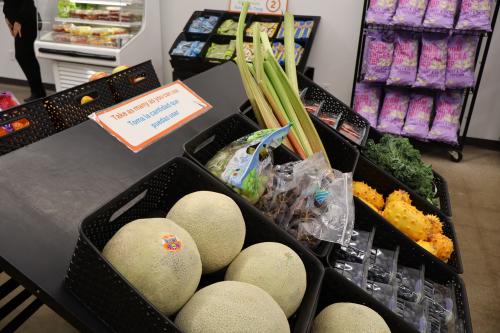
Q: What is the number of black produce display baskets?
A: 11